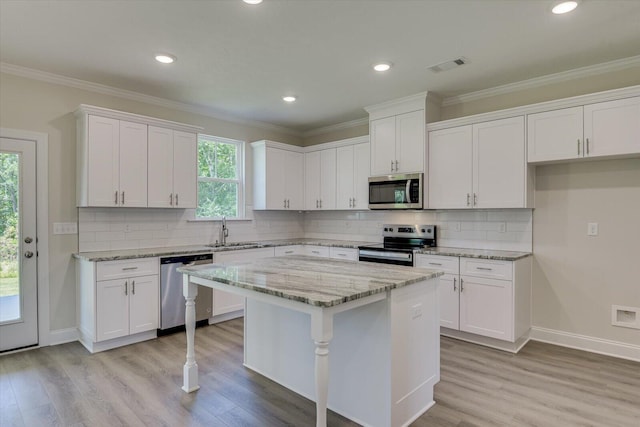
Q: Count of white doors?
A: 1